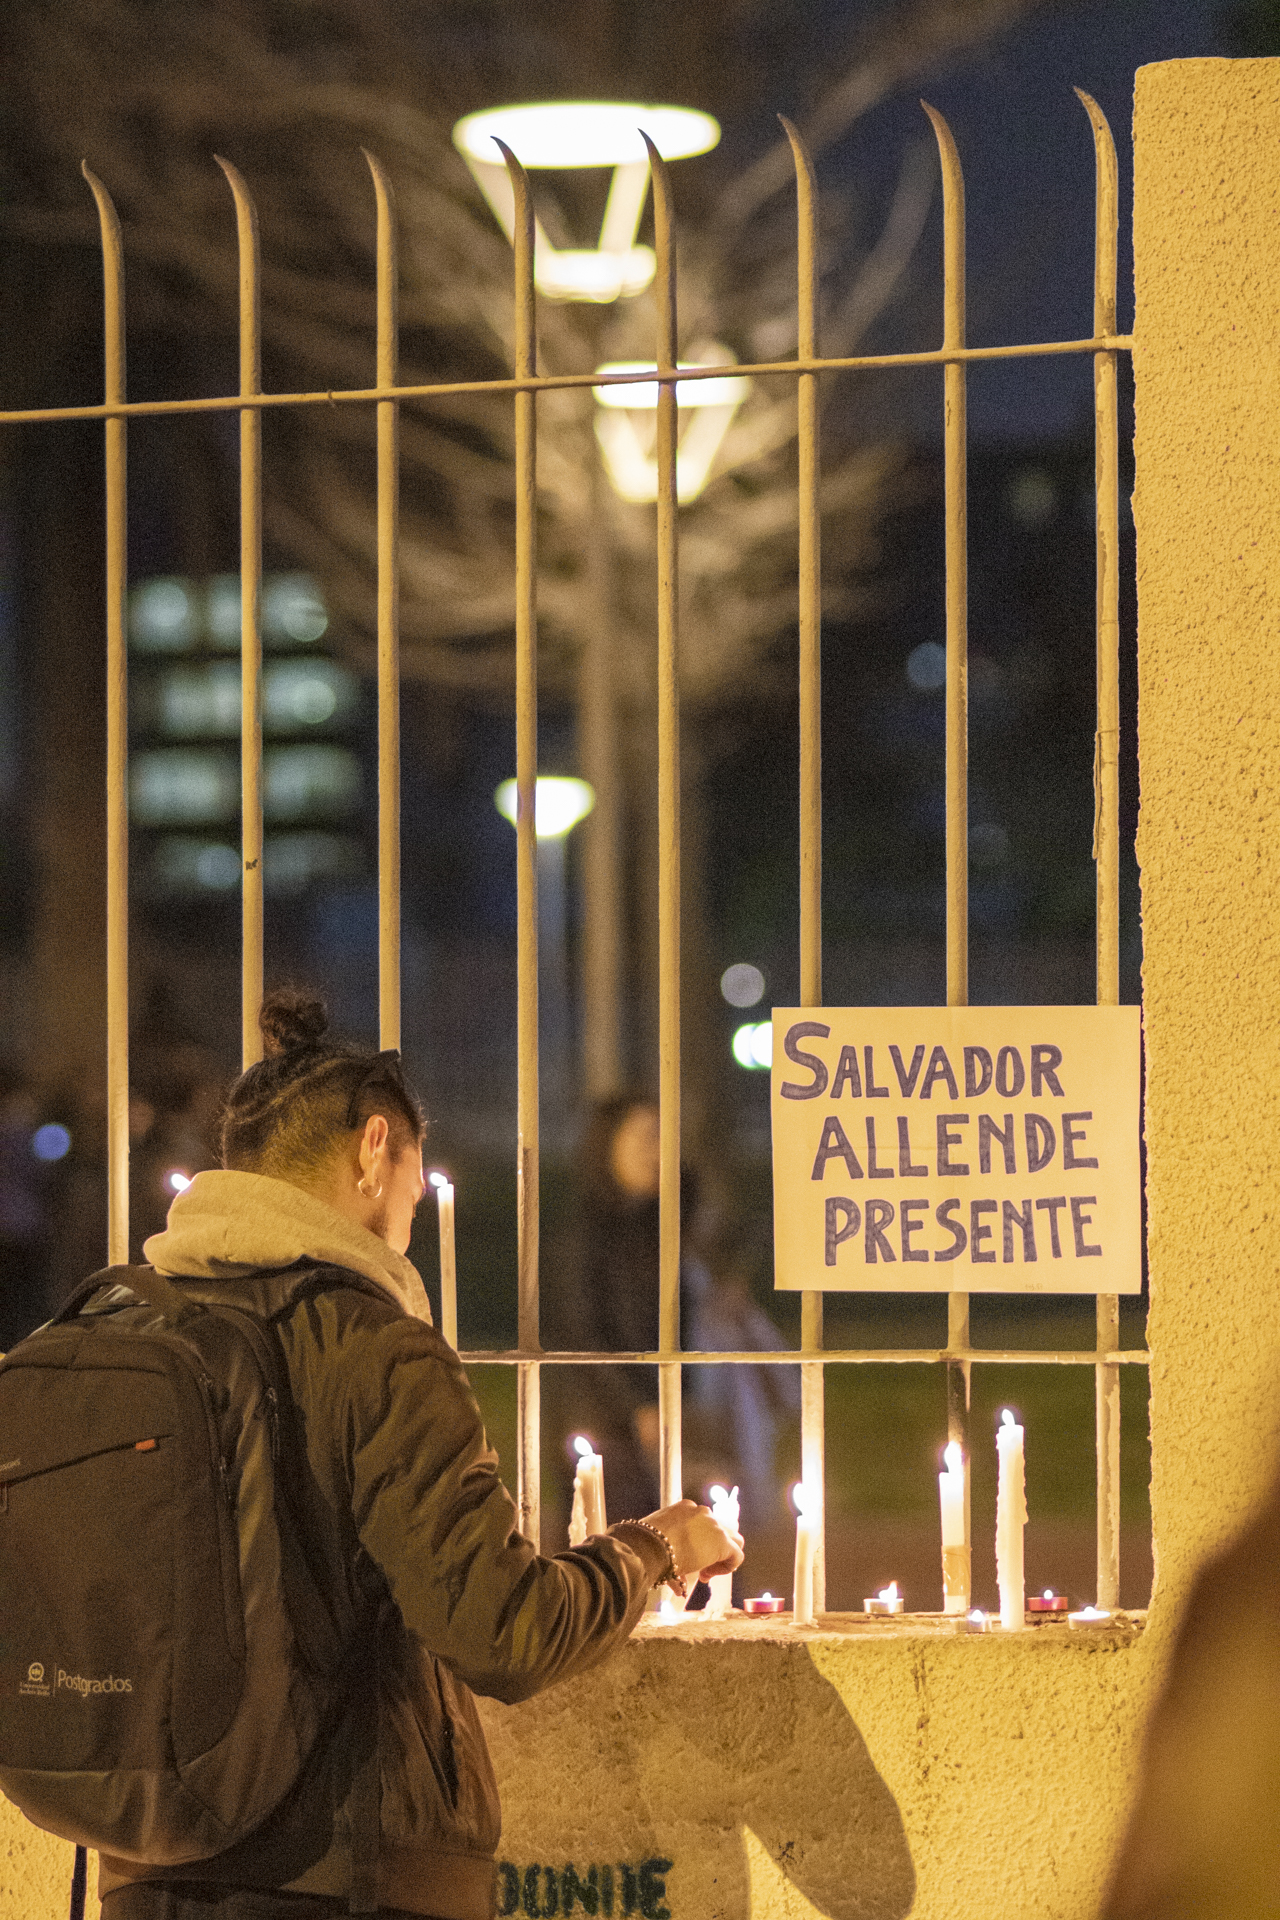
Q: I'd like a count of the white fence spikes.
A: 8